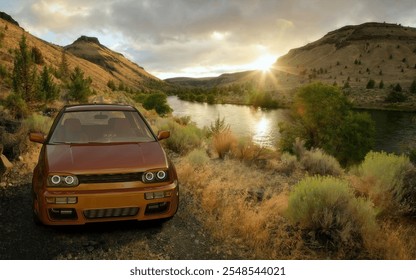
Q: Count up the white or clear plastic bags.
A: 0